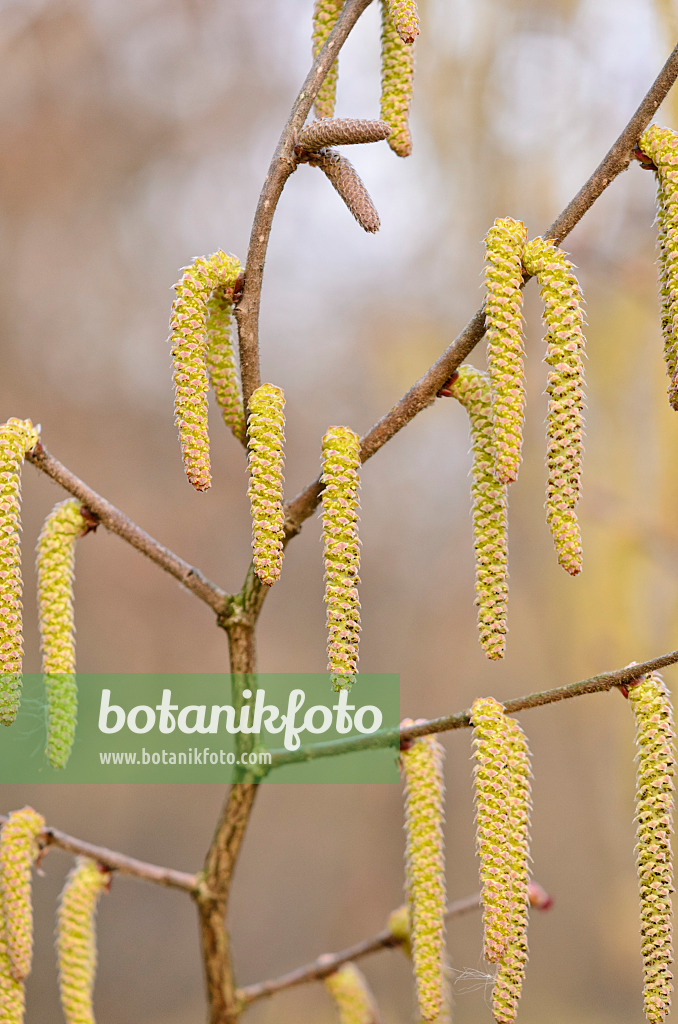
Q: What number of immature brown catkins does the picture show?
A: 2